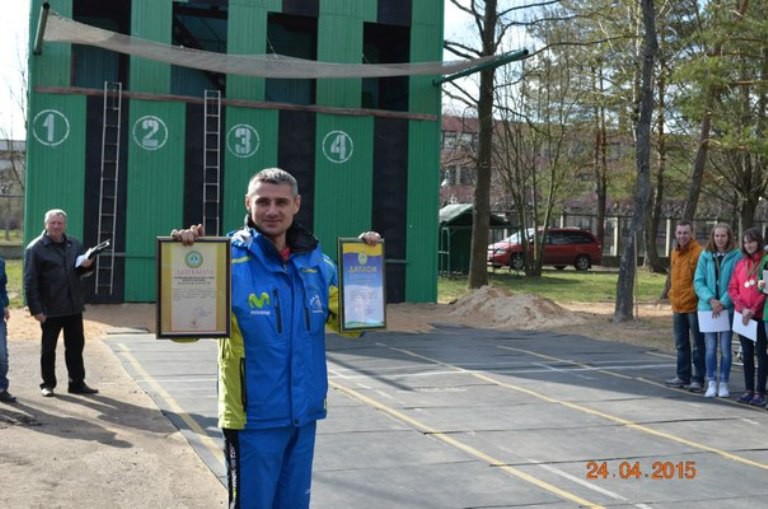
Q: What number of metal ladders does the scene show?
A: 2